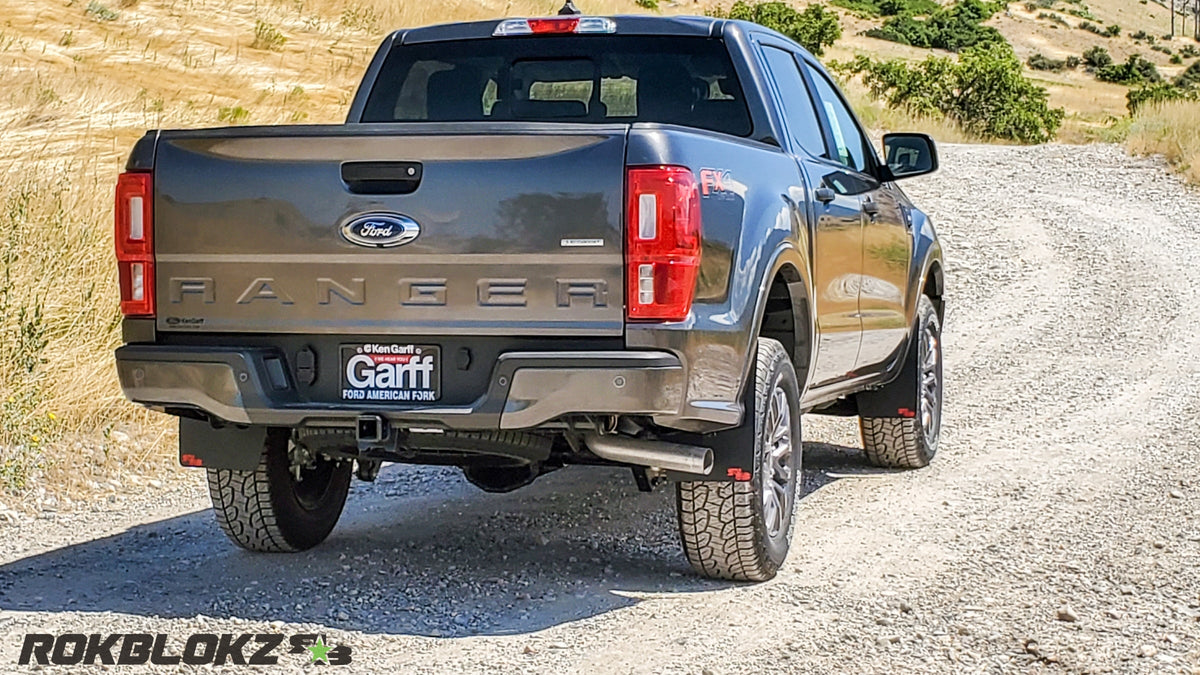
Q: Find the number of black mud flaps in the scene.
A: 3